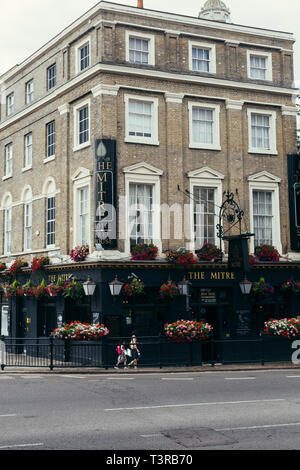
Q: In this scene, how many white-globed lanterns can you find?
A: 4